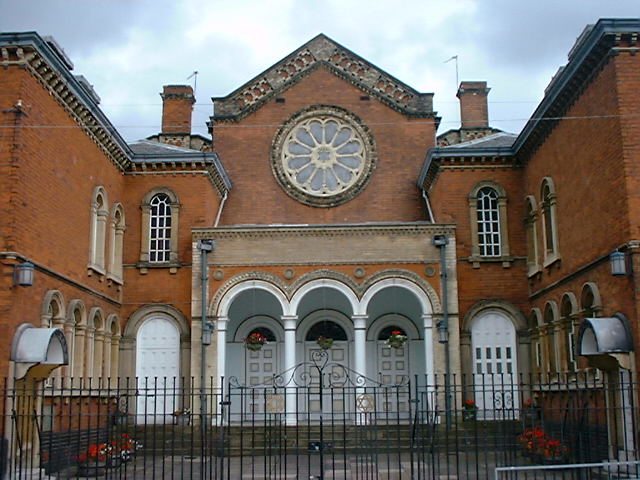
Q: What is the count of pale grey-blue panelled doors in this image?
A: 3